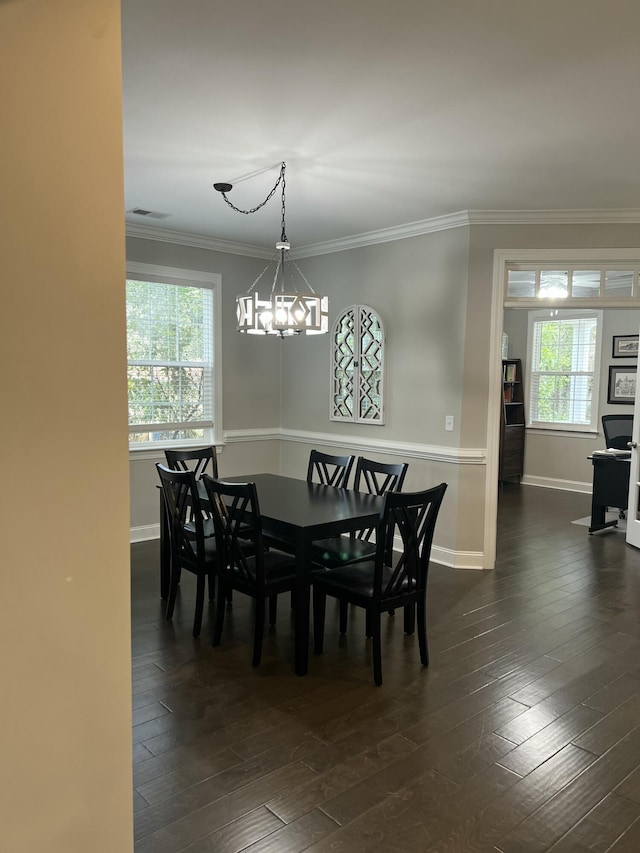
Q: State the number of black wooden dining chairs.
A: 6